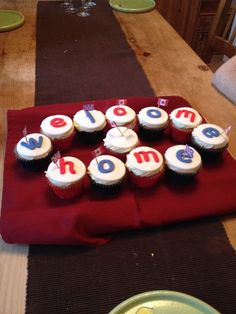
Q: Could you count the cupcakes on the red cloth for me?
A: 12